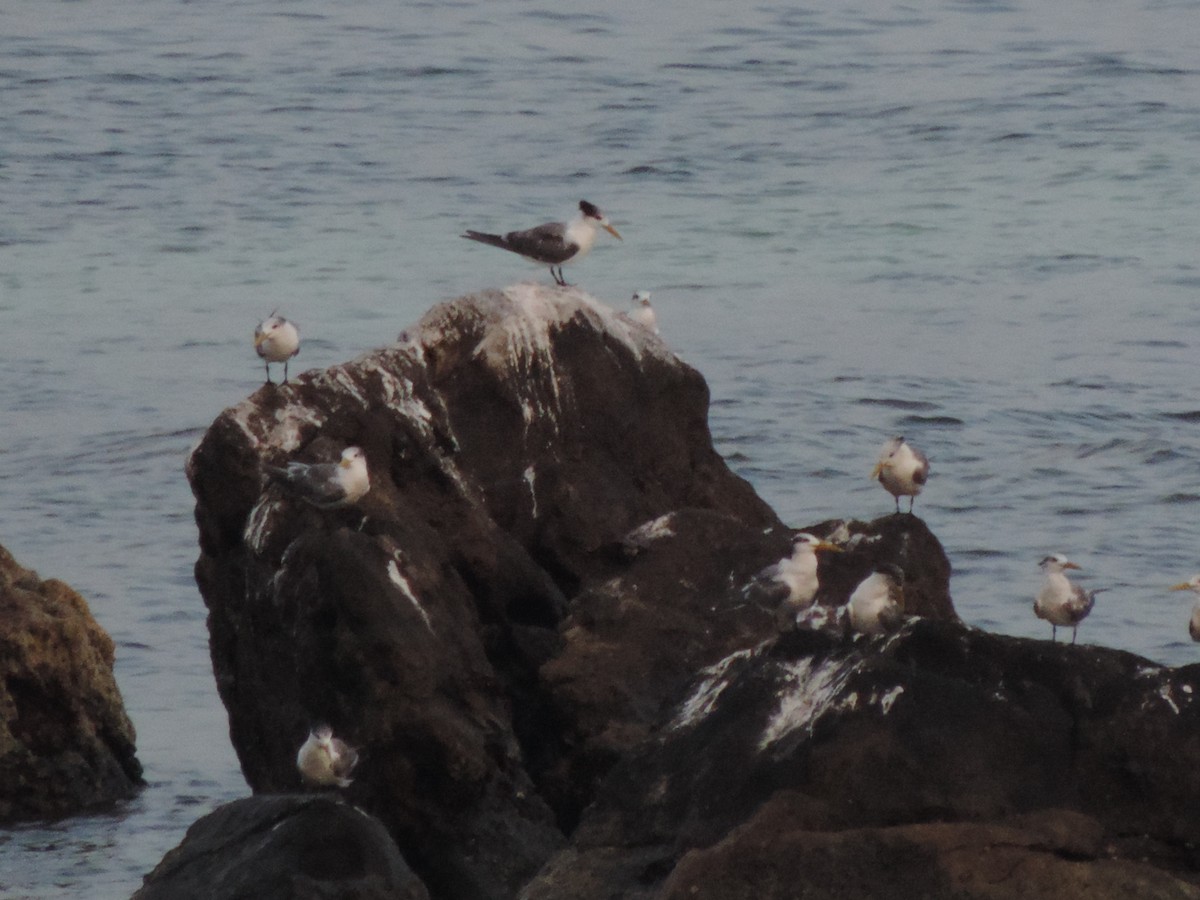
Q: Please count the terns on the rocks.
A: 10